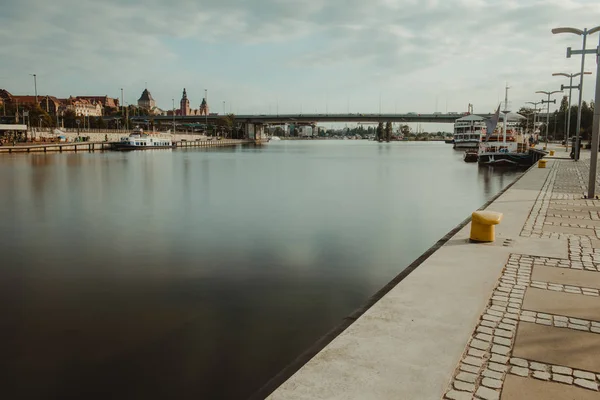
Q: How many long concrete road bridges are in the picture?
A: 1